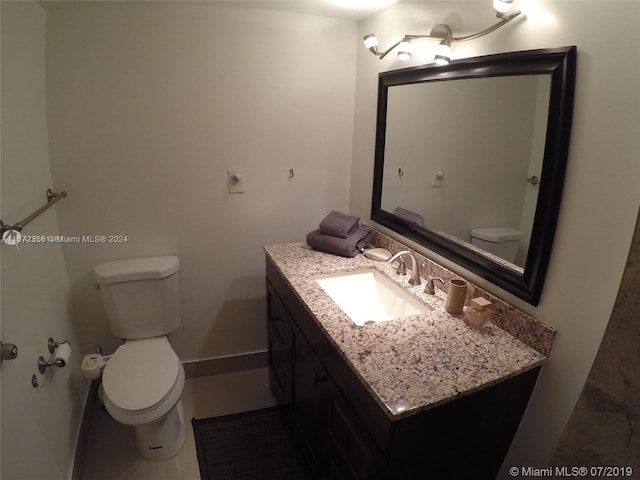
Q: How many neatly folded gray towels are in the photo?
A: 2